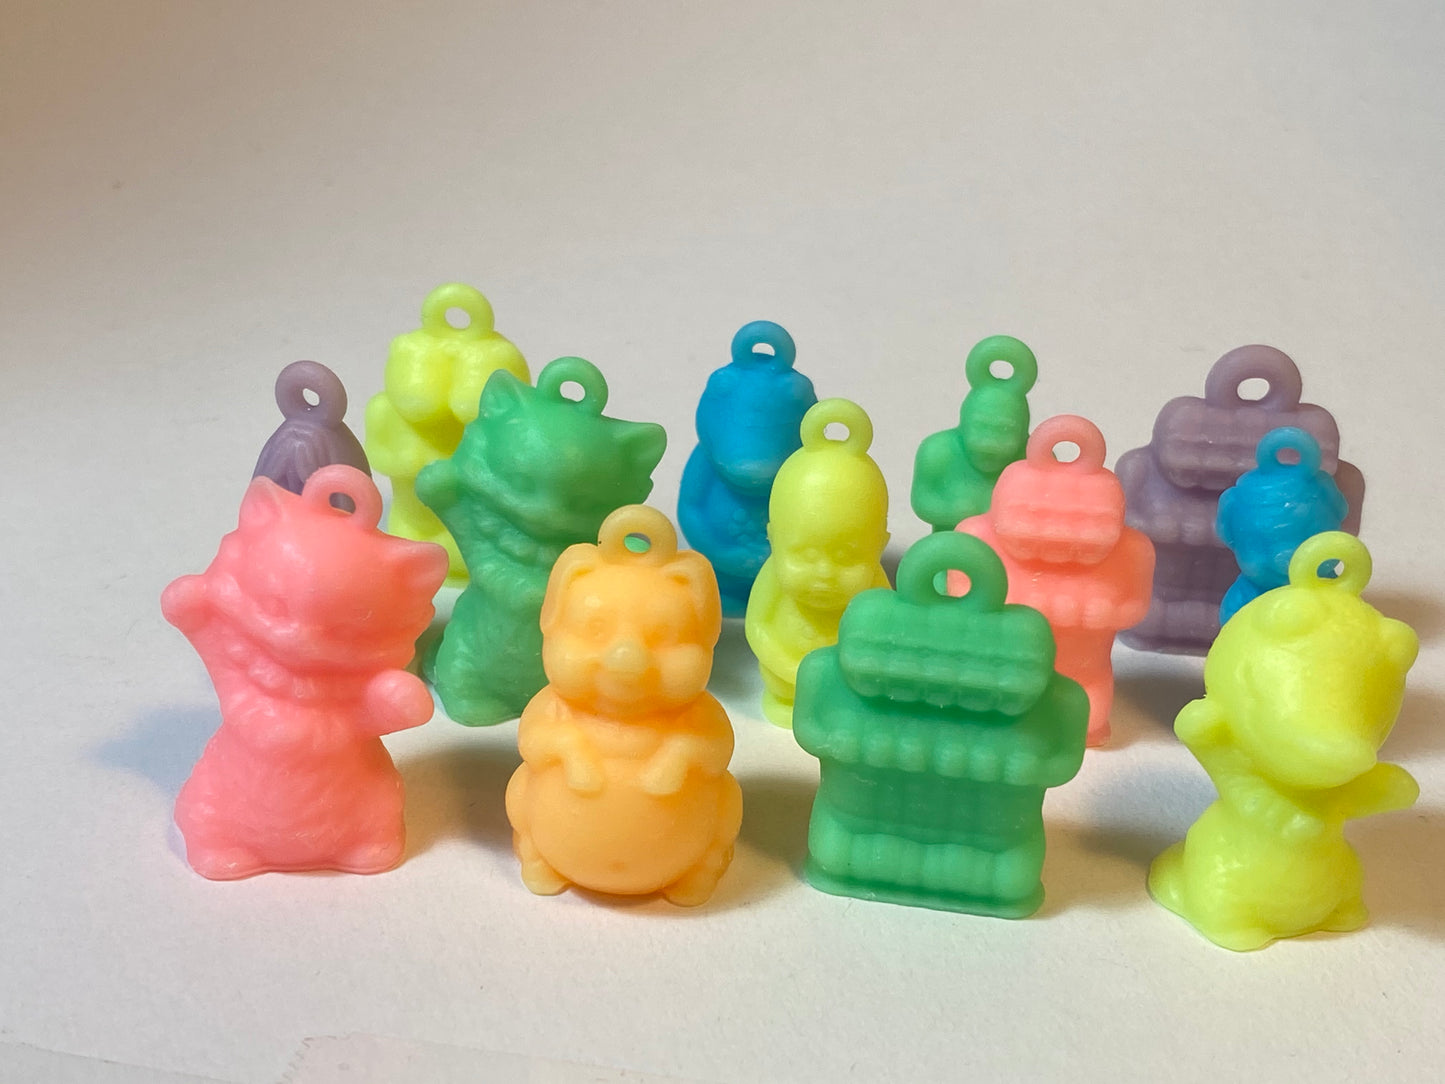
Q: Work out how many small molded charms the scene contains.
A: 13